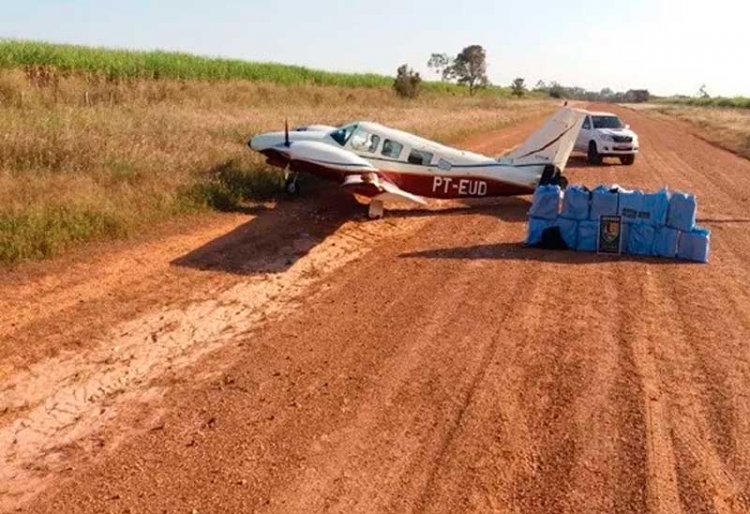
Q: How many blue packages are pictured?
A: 13